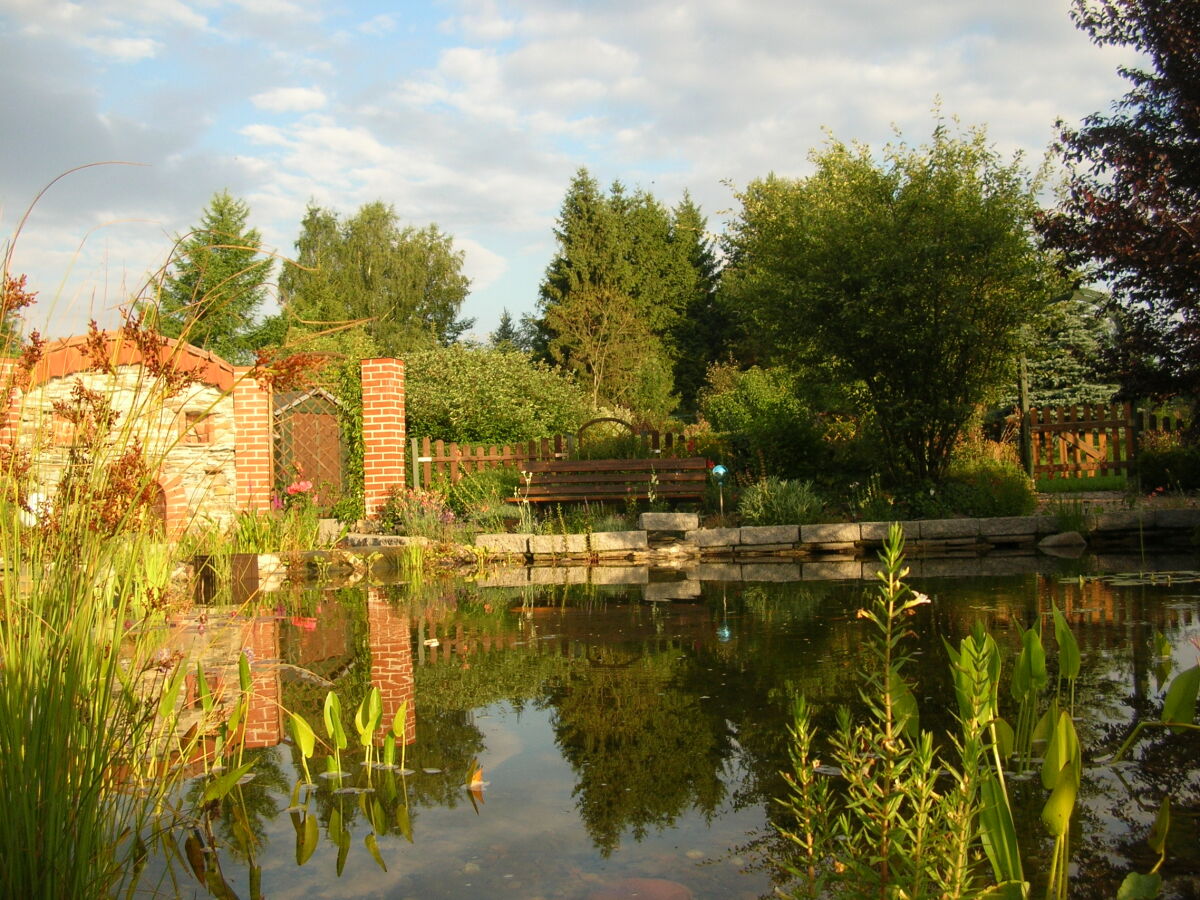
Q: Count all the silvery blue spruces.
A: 1